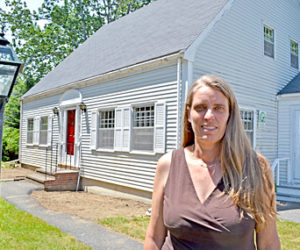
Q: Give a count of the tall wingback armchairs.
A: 0